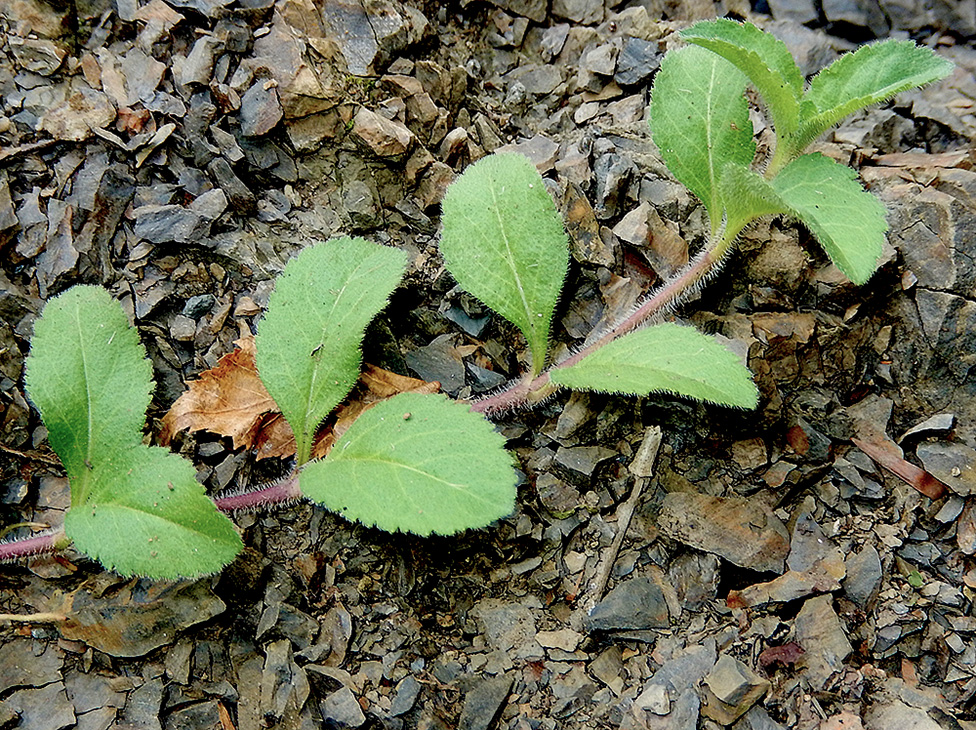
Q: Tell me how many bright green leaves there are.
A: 10